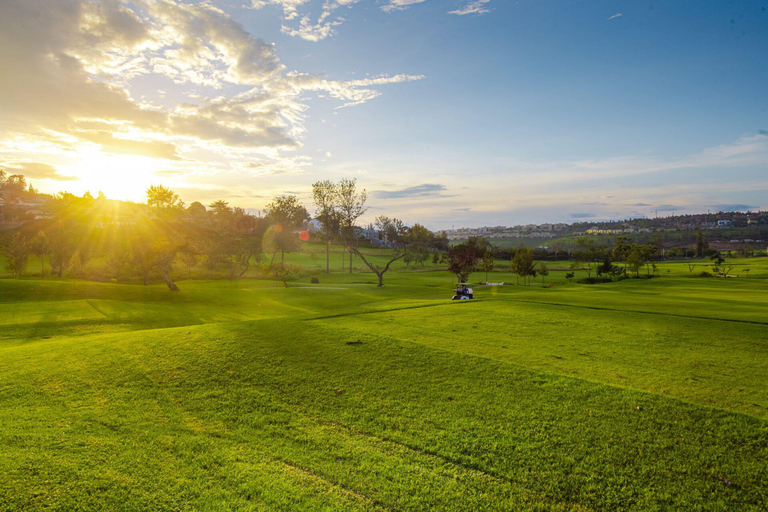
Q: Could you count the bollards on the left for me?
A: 0